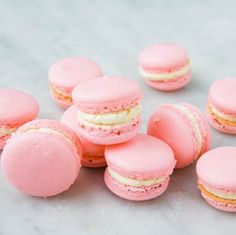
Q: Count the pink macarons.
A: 10